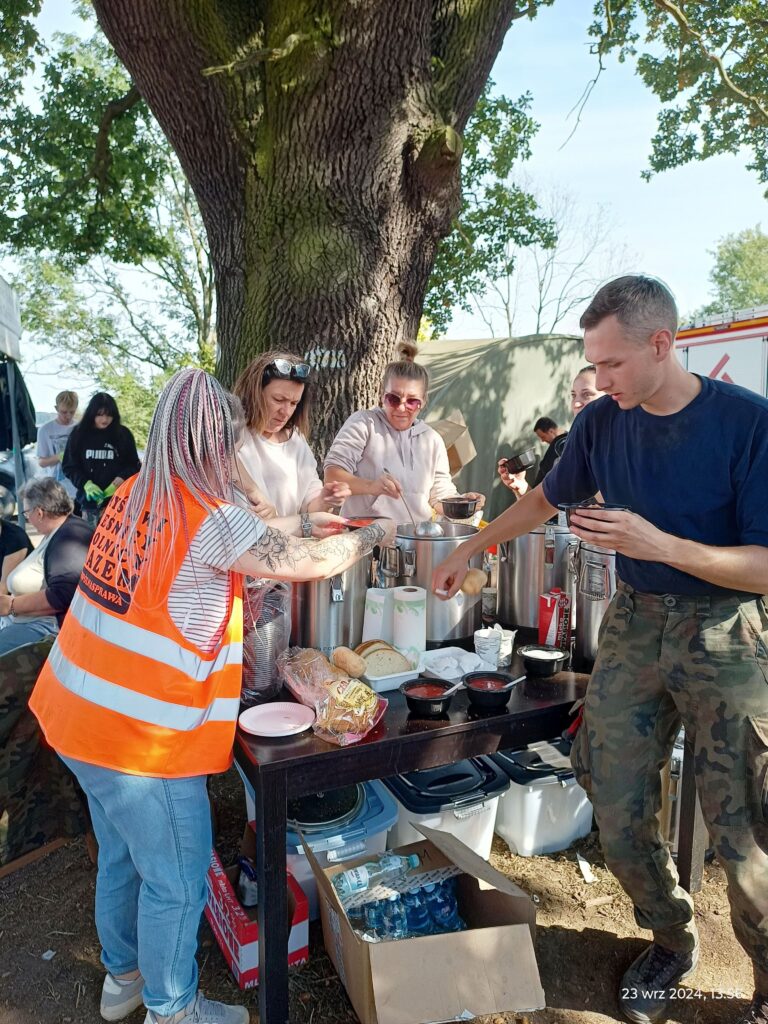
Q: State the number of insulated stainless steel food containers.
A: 4